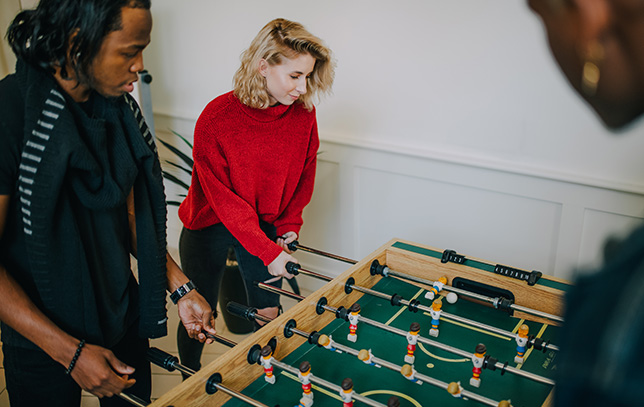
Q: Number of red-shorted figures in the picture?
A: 6